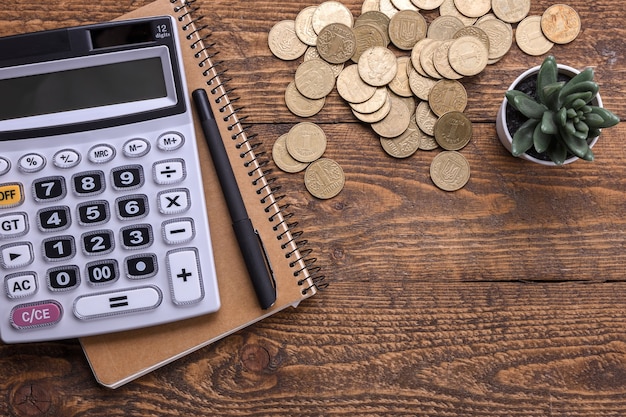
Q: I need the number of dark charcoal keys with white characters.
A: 12